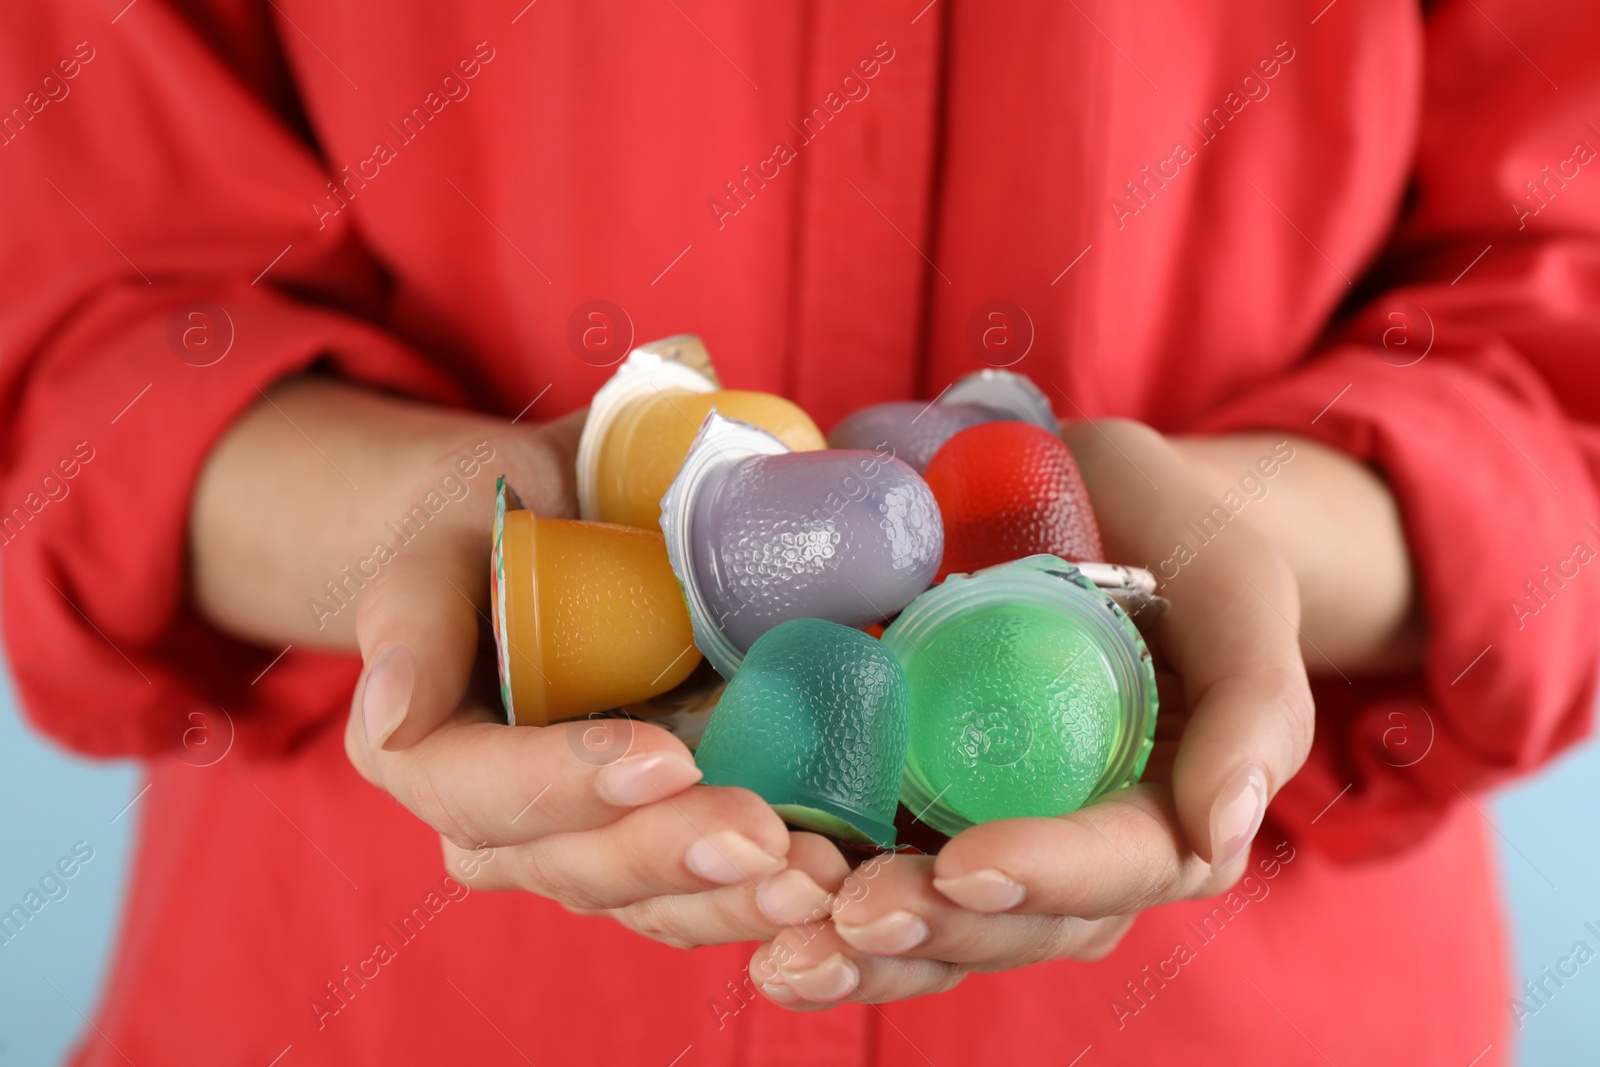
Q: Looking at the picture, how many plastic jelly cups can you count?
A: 7